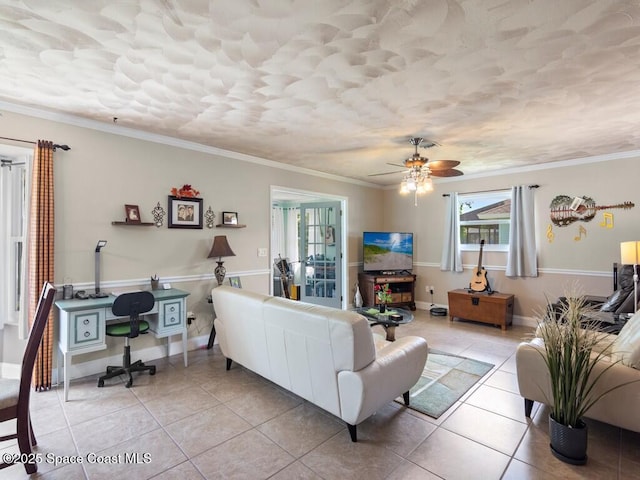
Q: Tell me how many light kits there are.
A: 1